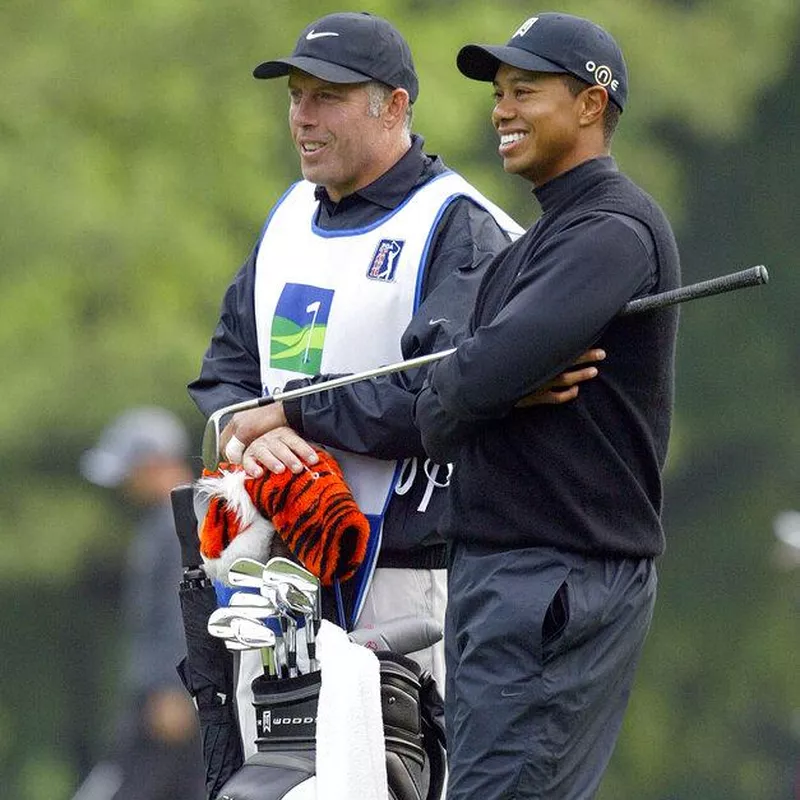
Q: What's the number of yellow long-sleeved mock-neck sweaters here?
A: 0